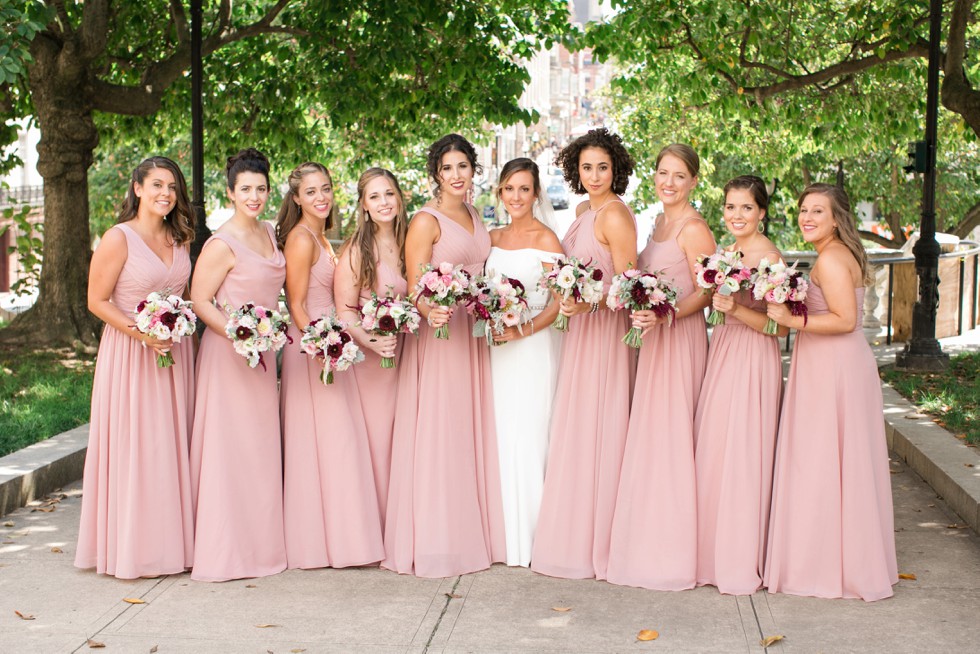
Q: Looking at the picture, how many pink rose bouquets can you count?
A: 10